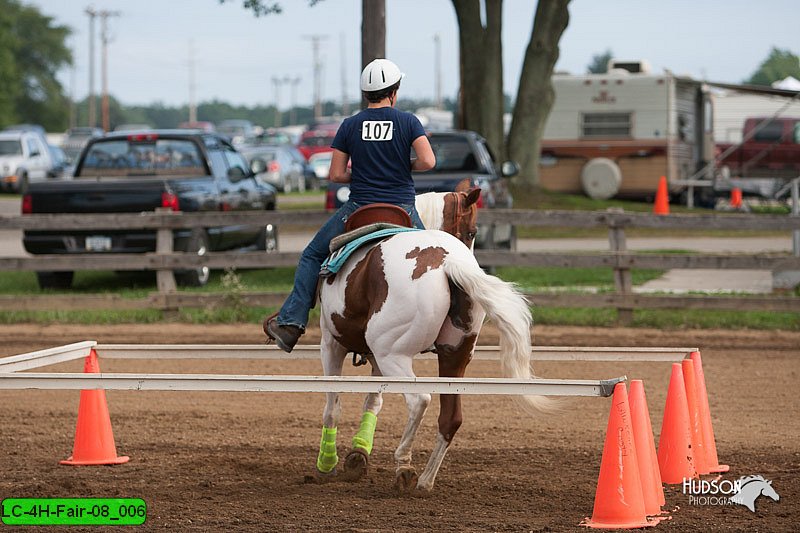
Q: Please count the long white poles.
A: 3